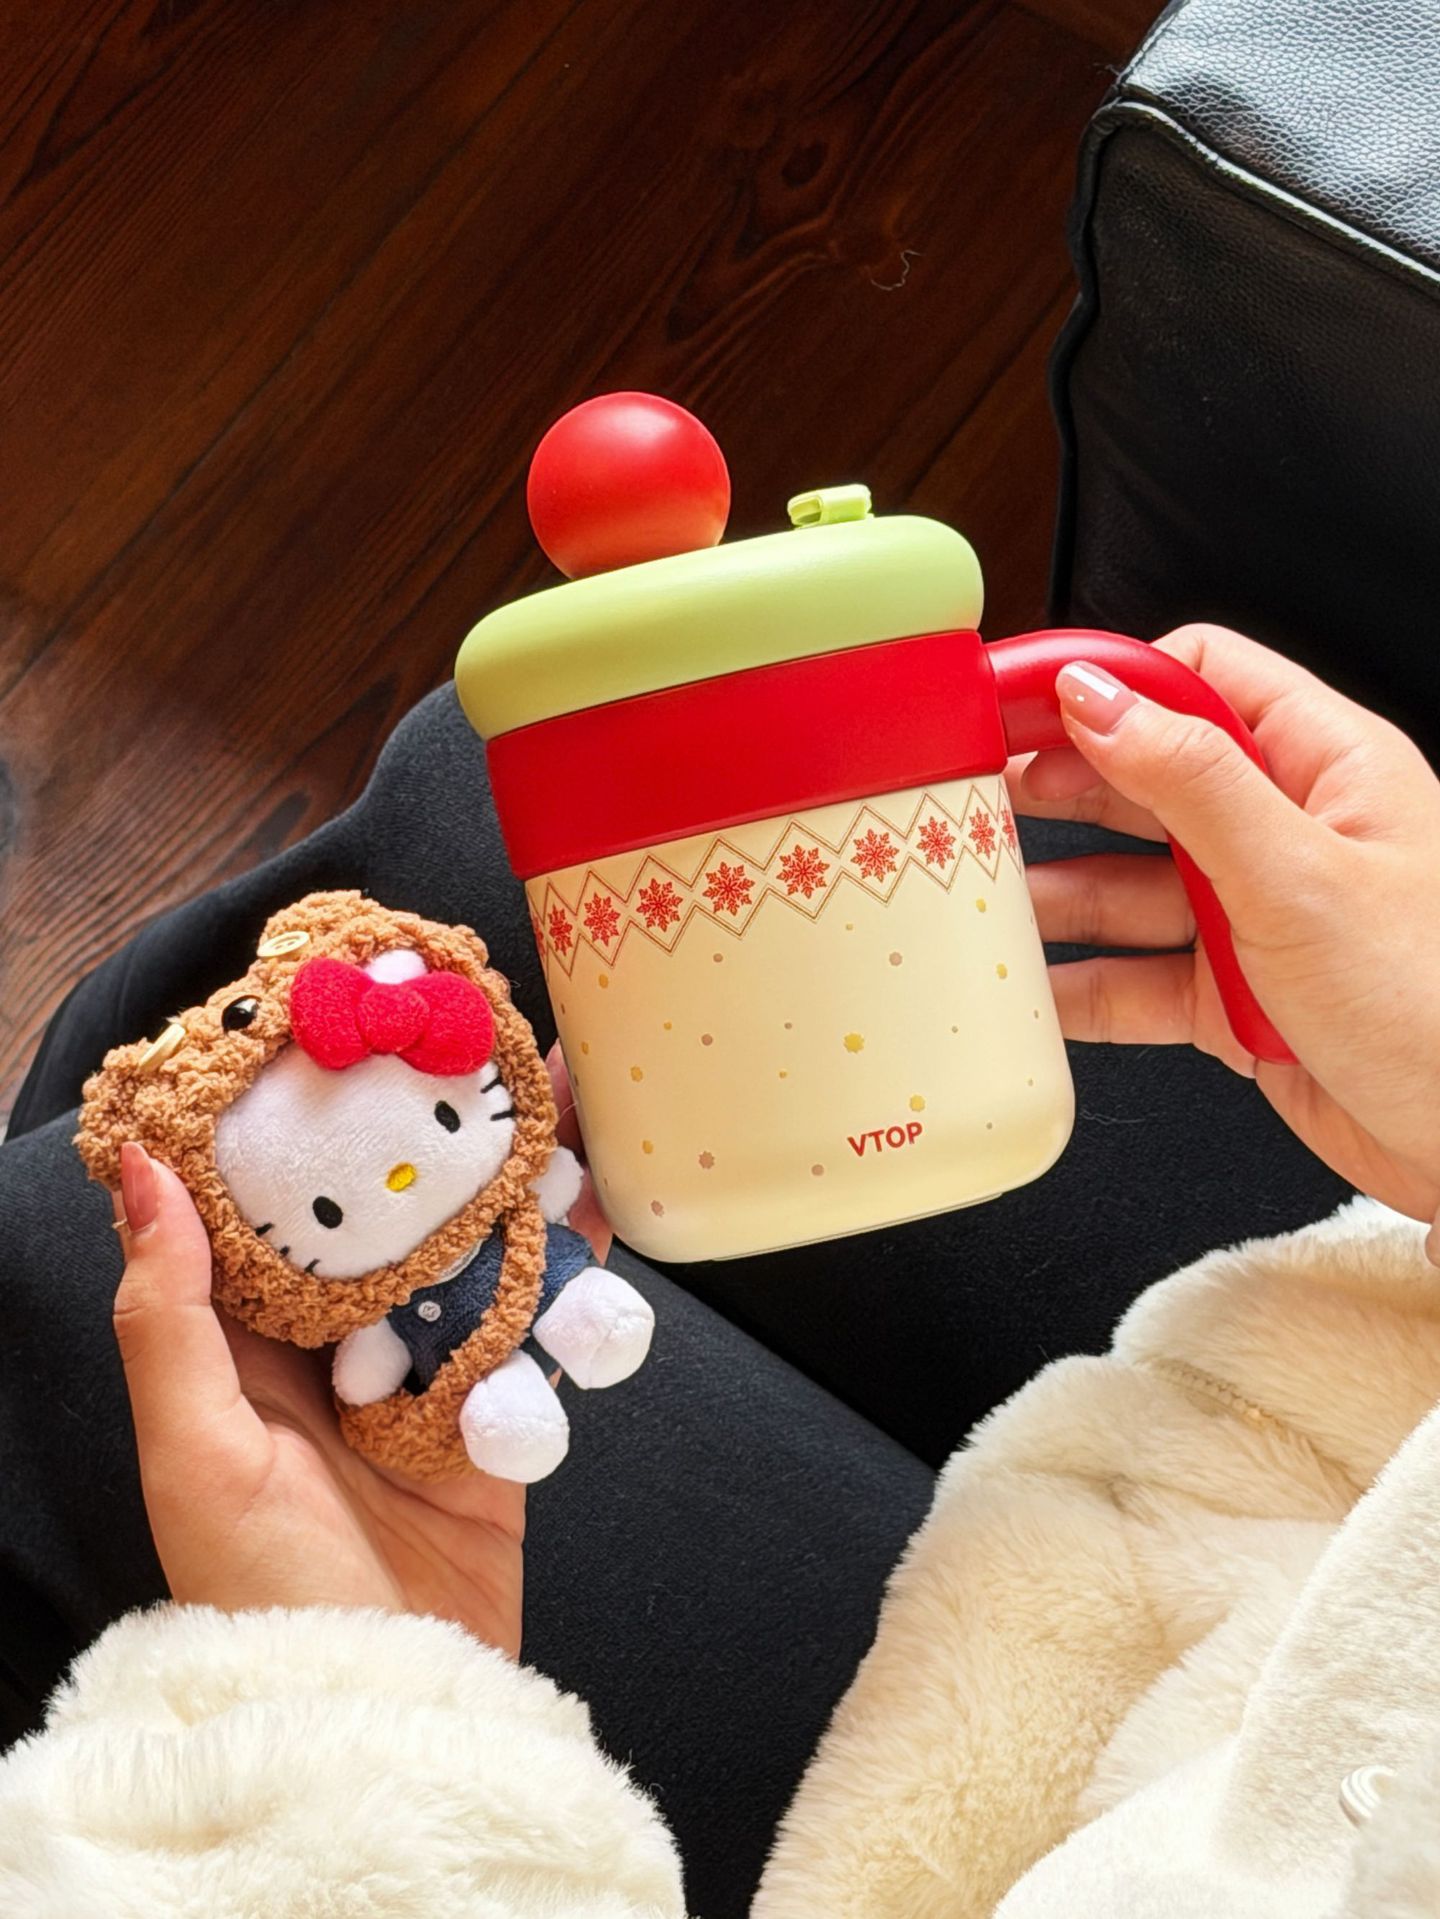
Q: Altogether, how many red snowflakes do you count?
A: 10